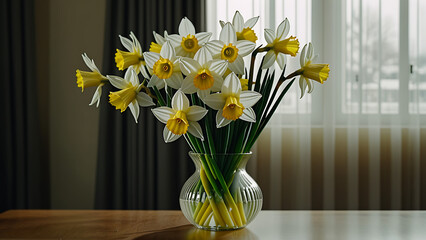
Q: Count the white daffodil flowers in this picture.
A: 13